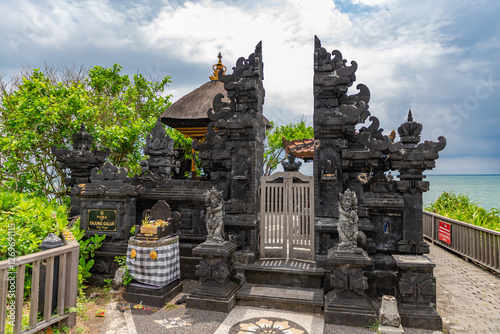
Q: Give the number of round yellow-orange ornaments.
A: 2